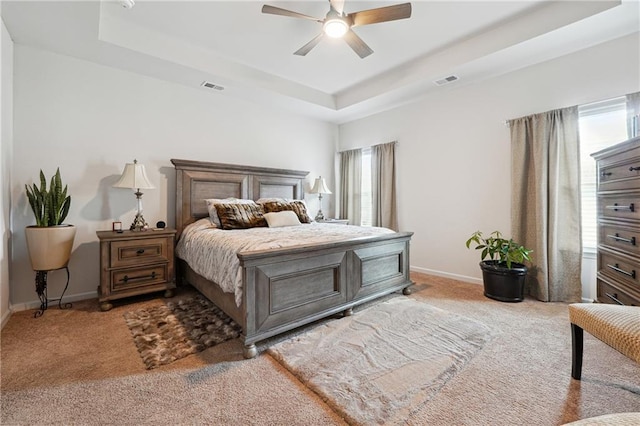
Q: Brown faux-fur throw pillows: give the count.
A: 2